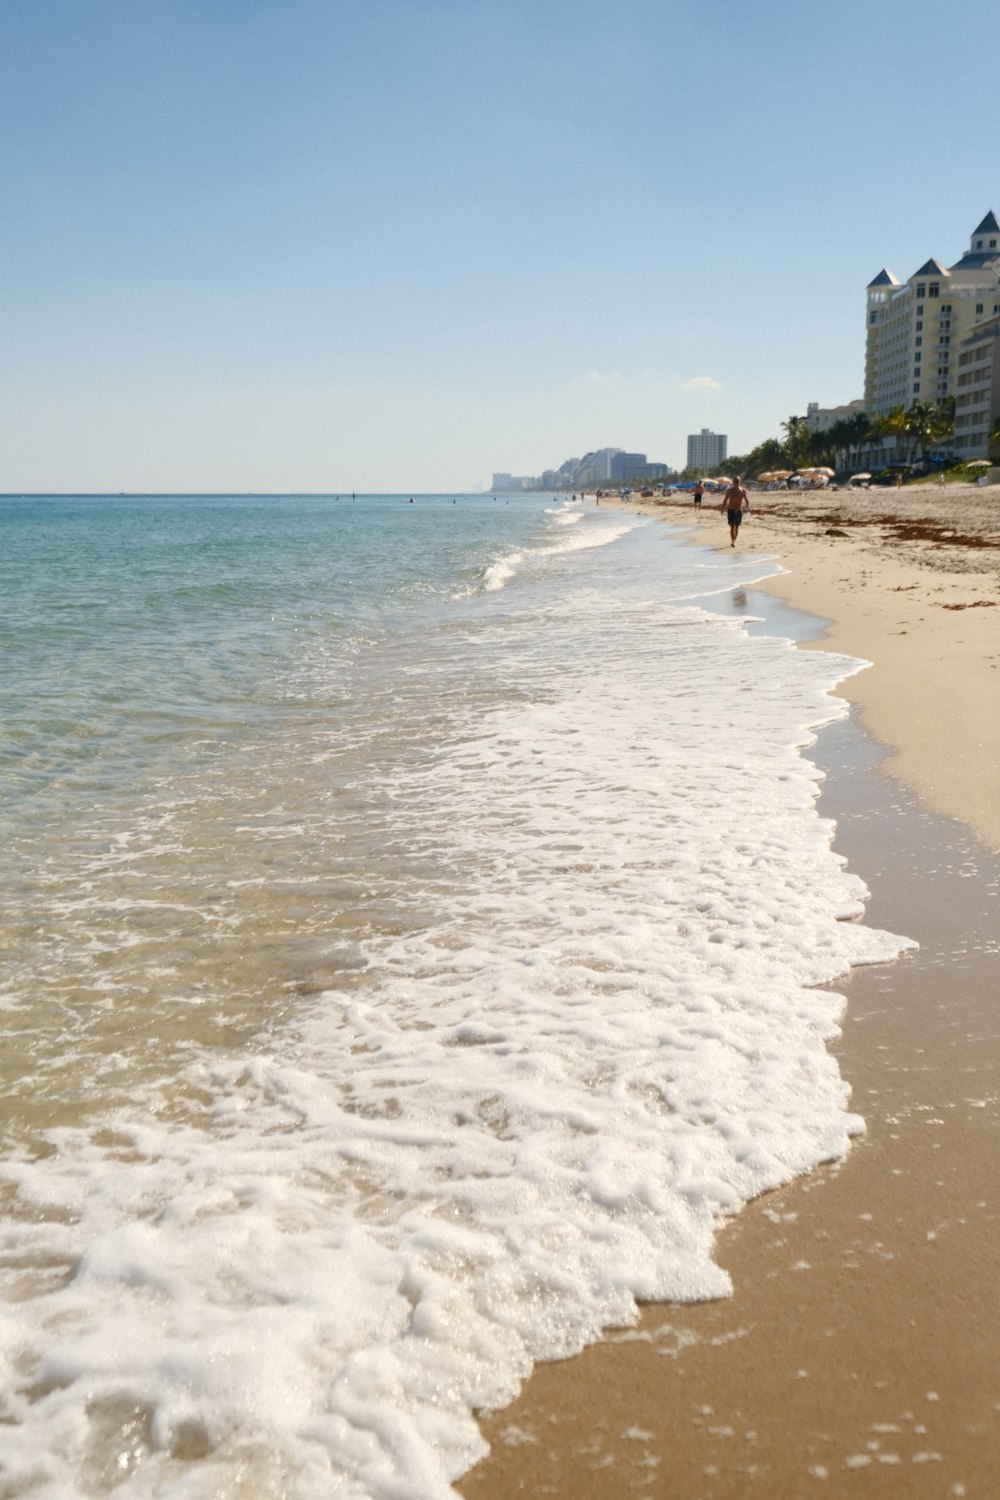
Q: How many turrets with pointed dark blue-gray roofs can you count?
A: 3